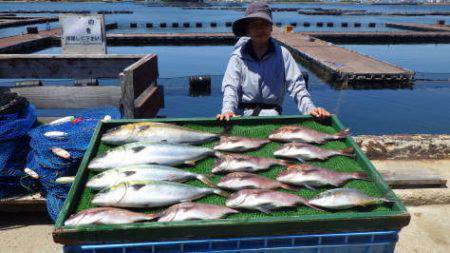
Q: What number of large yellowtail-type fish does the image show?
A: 4